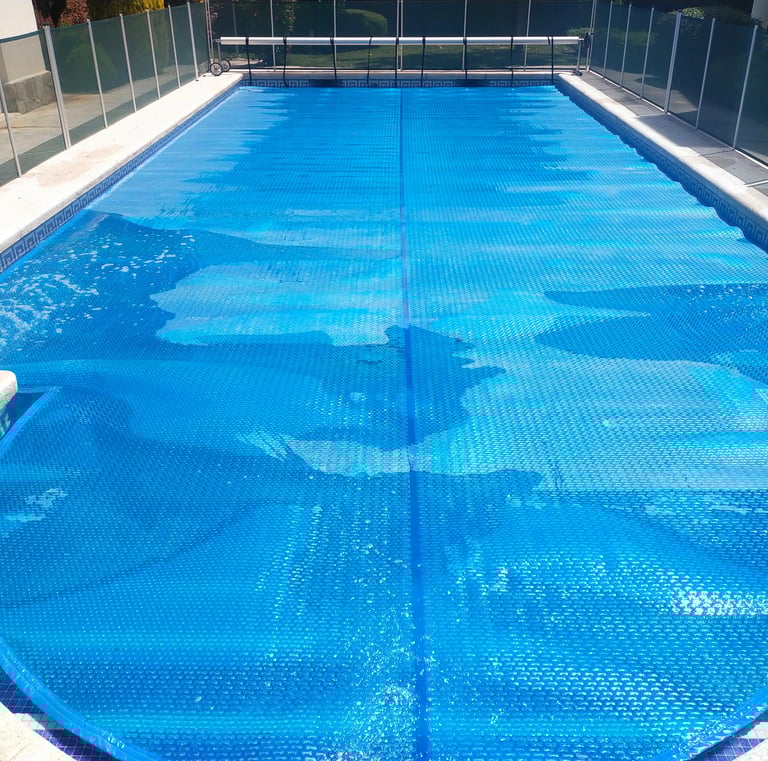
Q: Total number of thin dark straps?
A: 9